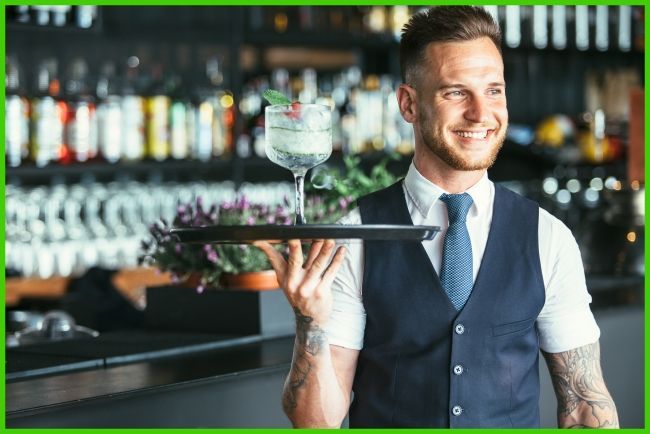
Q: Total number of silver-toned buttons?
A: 3